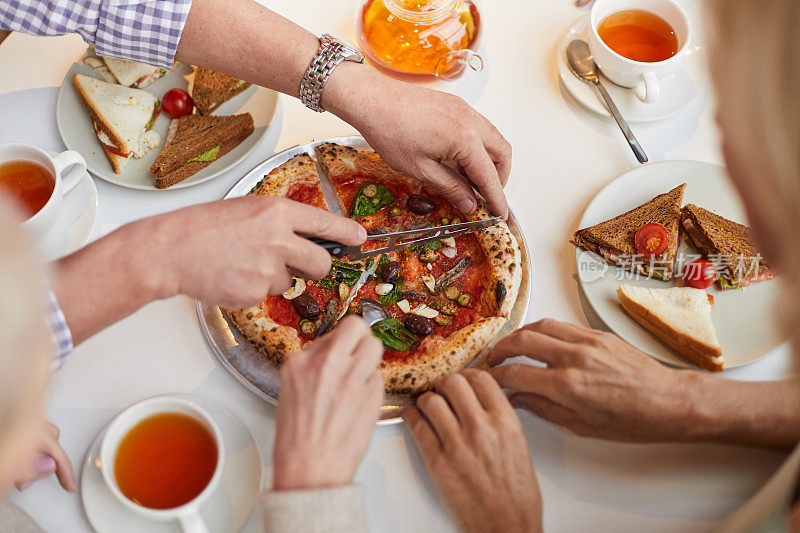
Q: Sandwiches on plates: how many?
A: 7